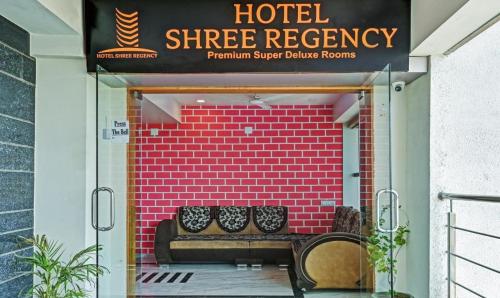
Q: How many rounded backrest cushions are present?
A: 3